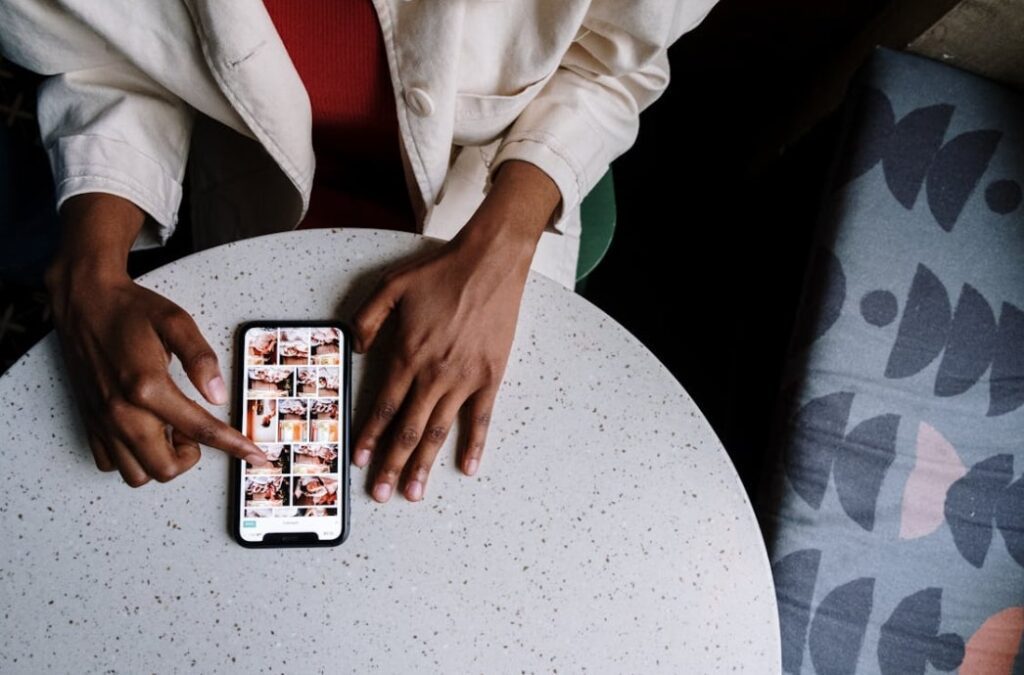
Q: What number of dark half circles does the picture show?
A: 14